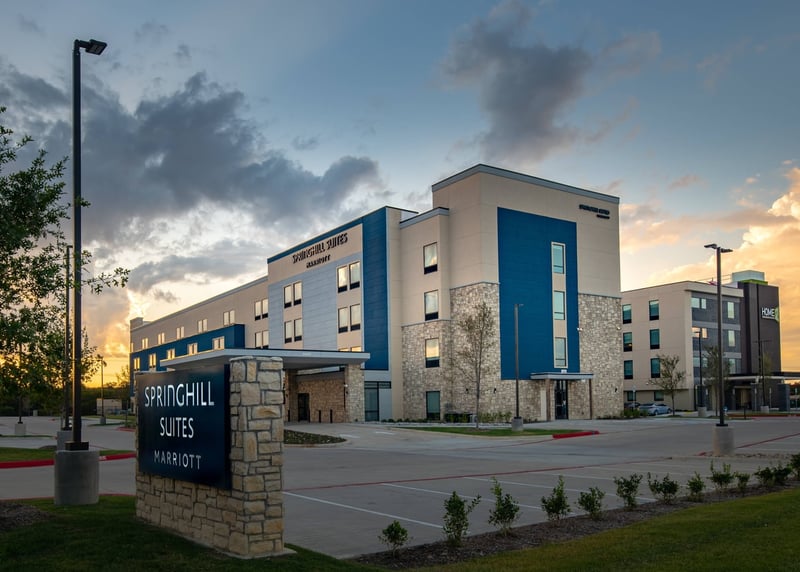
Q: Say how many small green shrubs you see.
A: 13